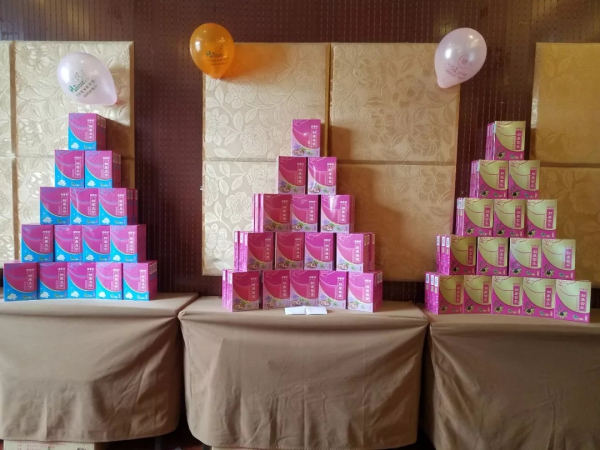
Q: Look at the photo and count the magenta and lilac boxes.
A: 15